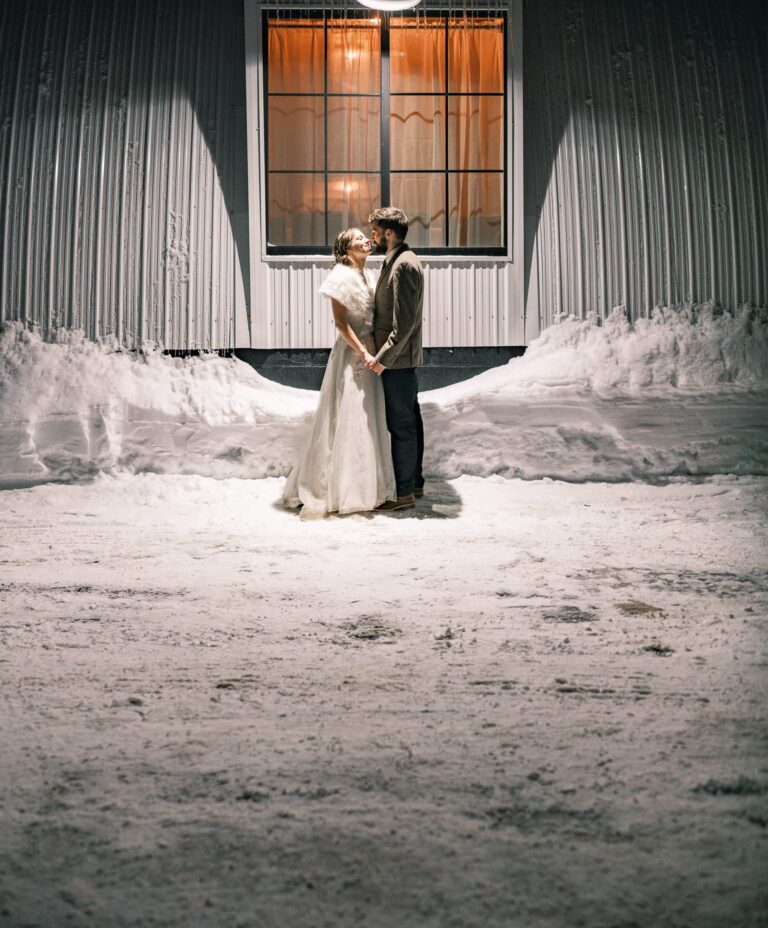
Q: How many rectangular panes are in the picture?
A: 12